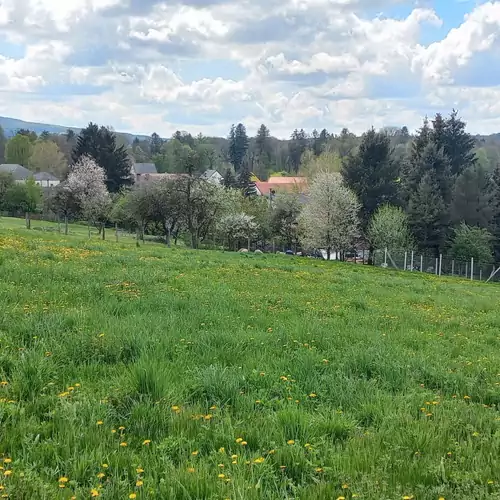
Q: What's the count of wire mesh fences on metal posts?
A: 1